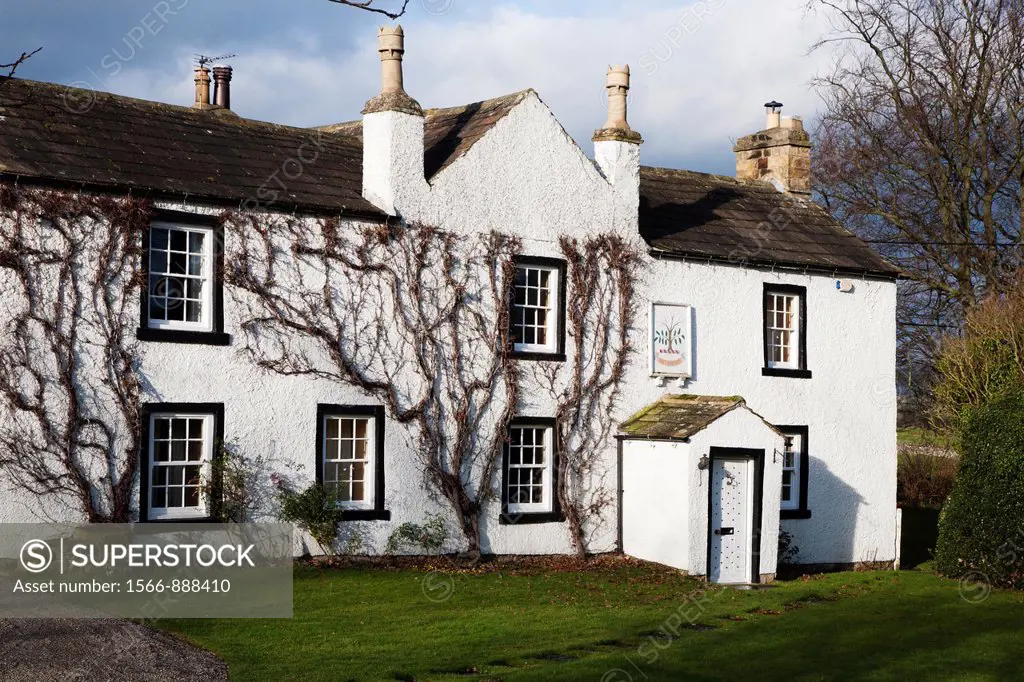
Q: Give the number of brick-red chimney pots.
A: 1